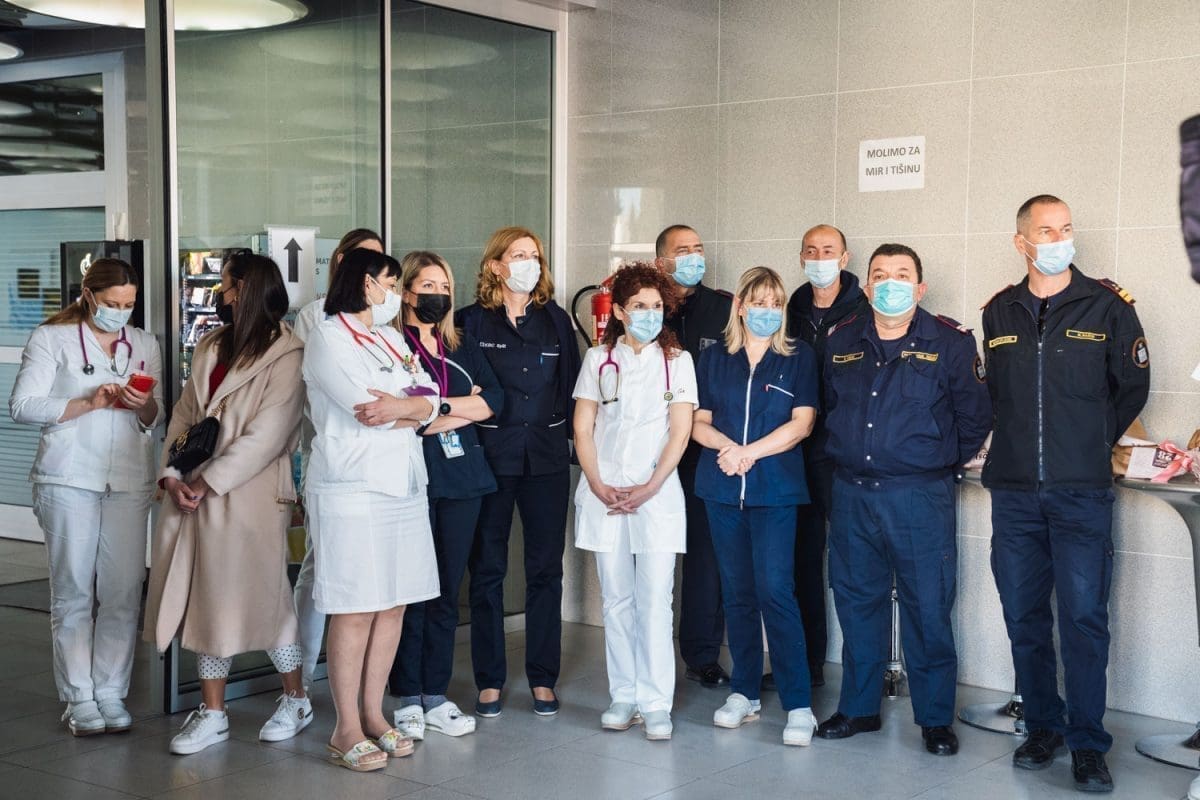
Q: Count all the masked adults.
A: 11